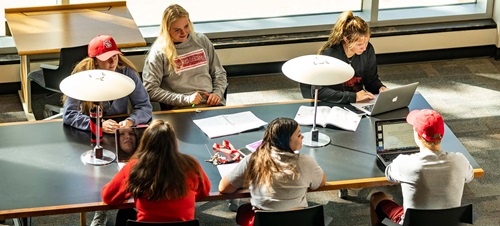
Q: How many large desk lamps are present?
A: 2